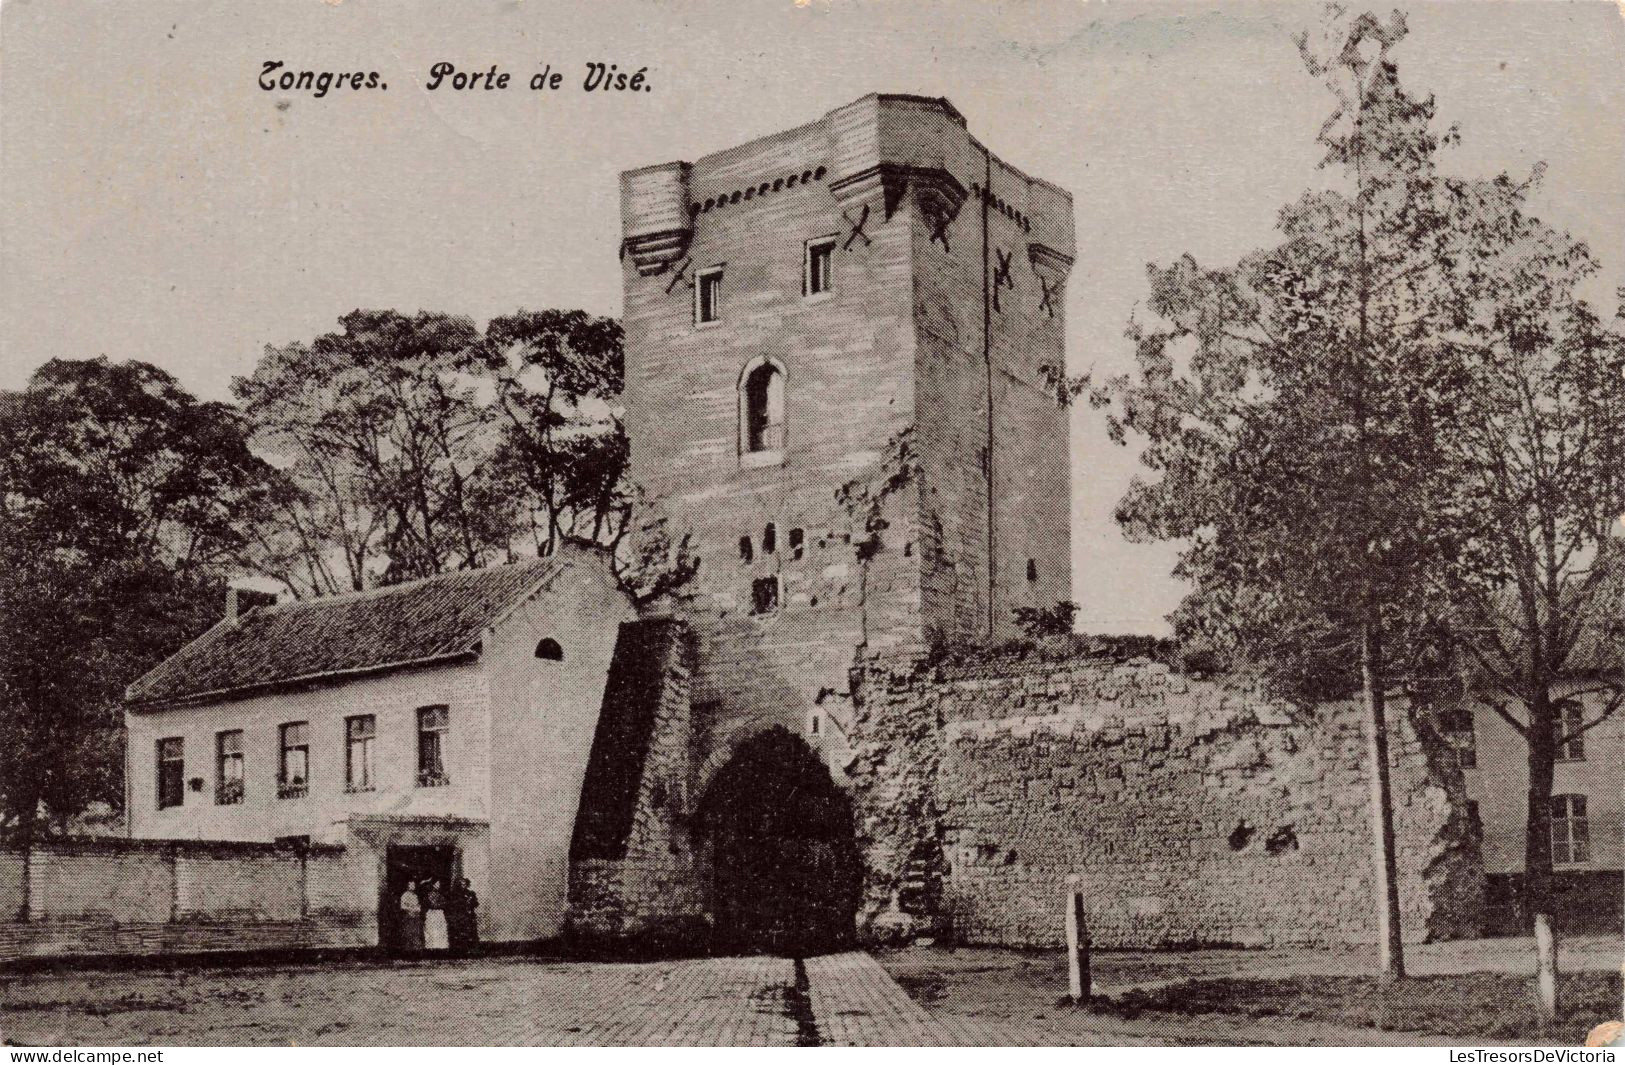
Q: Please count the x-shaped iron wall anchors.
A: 5